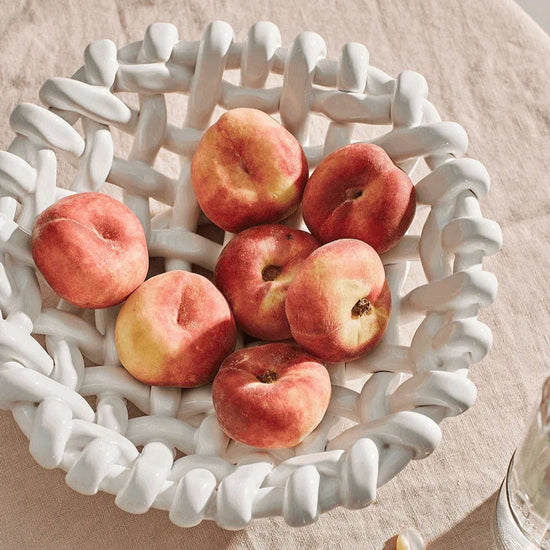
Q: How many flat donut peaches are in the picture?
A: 7